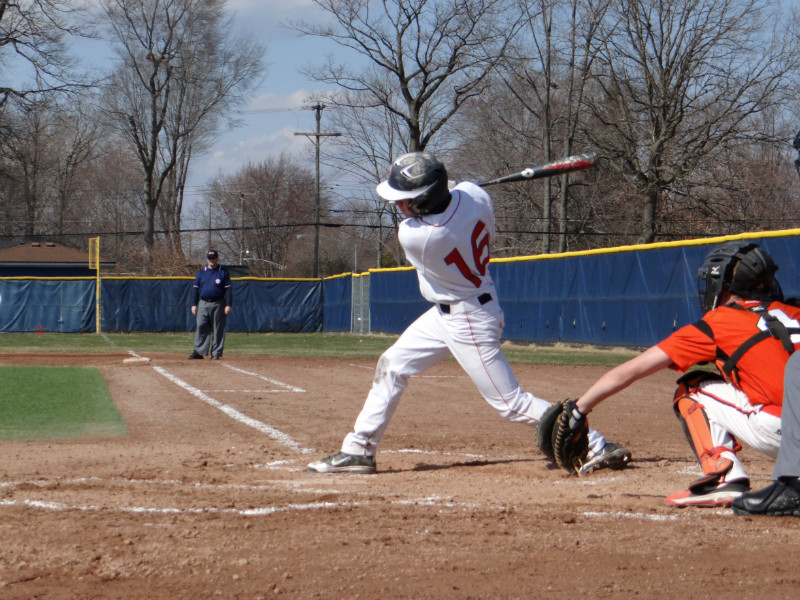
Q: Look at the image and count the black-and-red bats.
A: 1